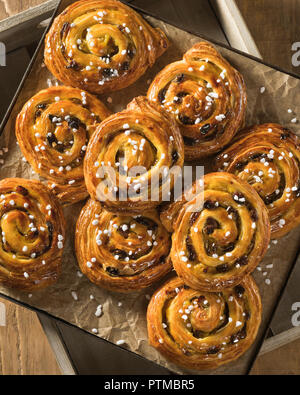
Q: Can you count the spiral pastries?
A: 9